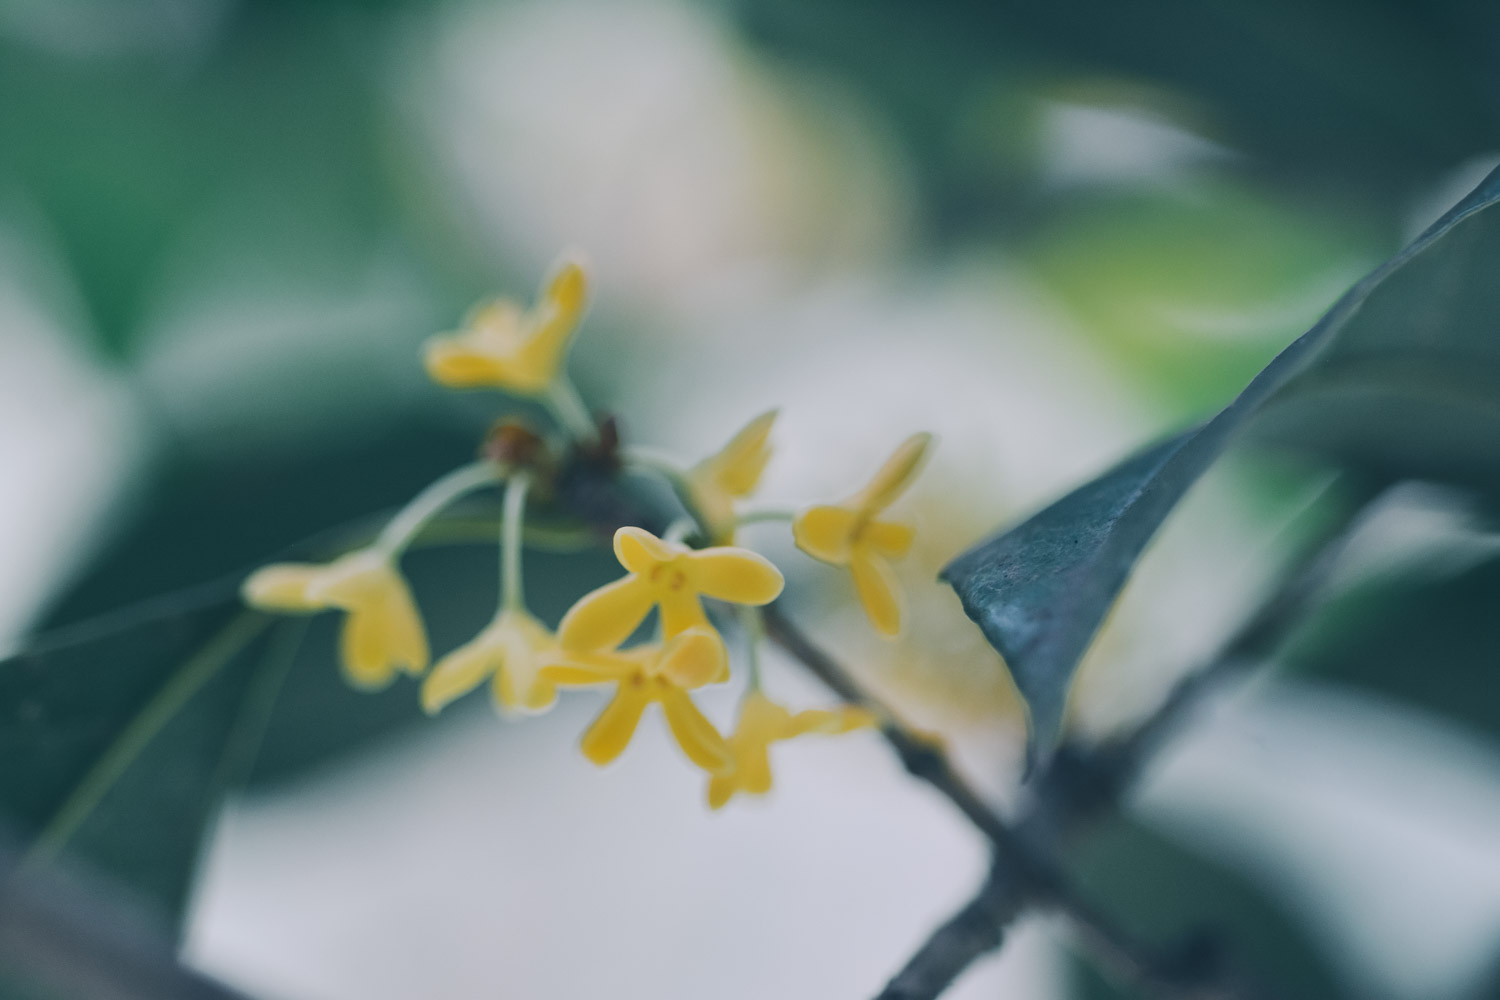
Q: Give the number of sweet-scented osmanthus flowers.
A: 8